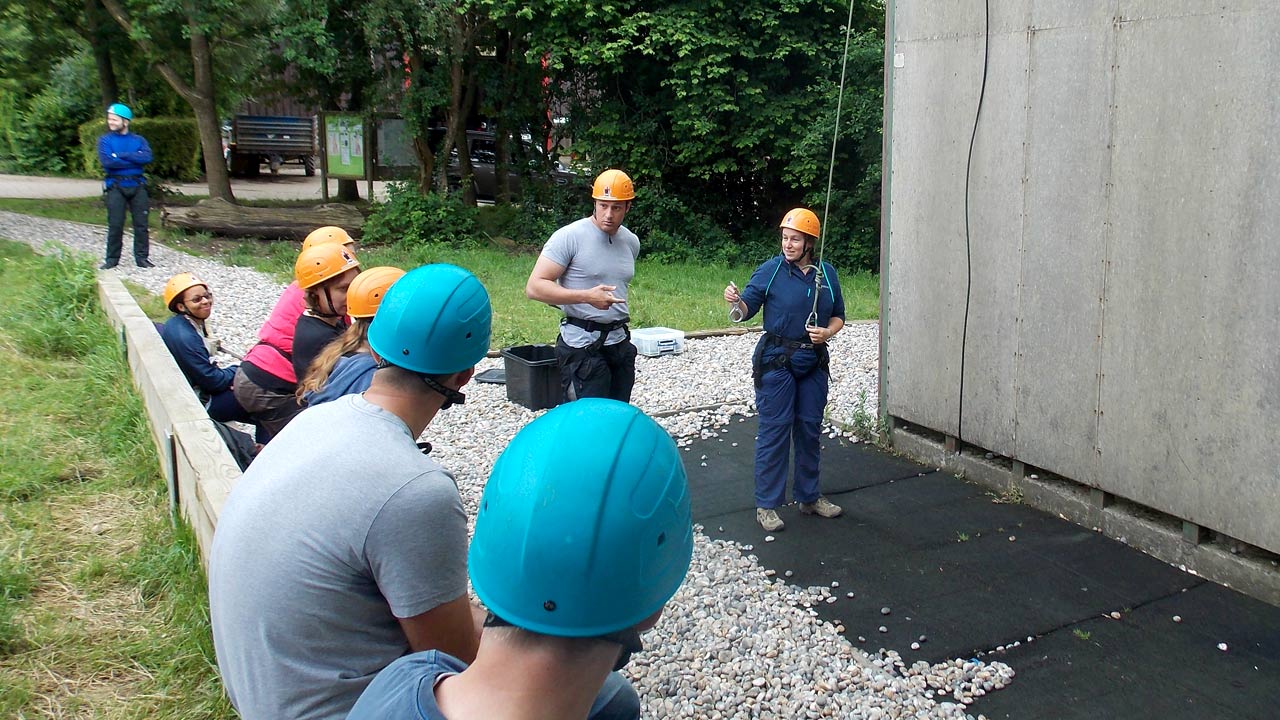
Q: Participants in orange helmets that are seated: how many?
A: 4